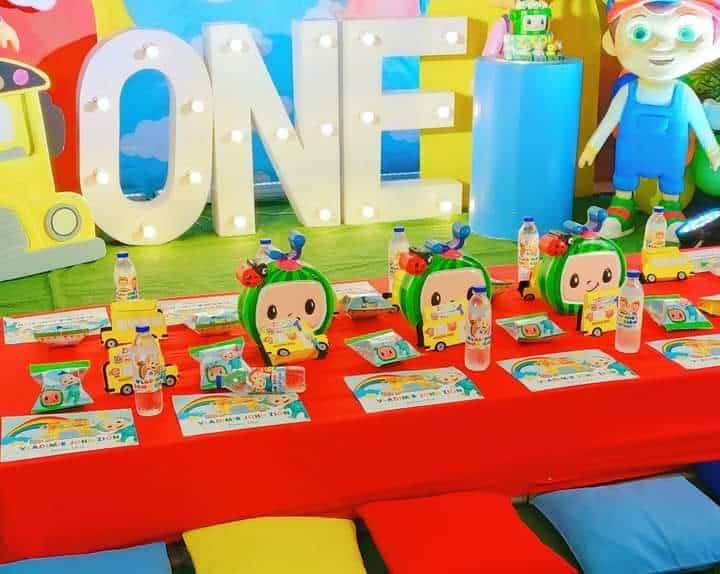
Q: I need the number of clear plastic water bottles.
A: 9